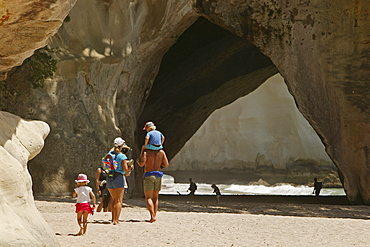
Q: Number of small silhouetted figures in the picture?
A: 3